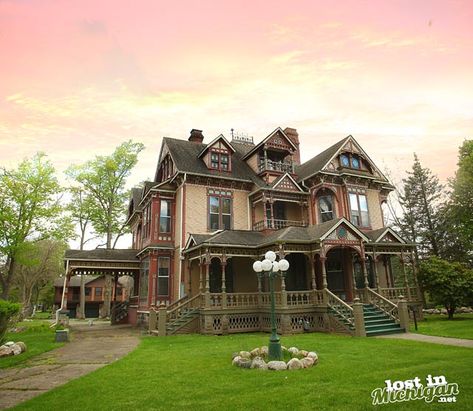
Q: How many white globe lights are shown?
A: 5